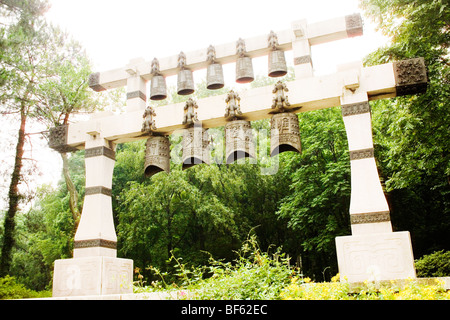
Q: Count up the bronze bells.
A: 9